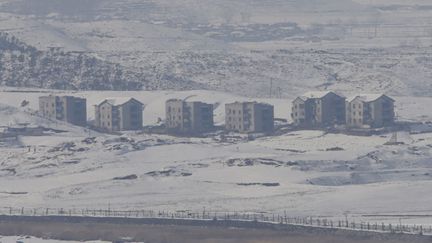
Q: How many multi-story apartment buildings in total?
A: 6